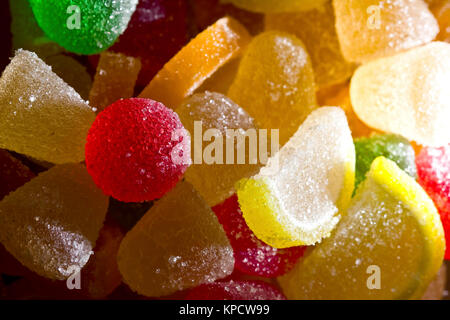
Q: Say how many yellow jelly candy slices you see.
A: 2